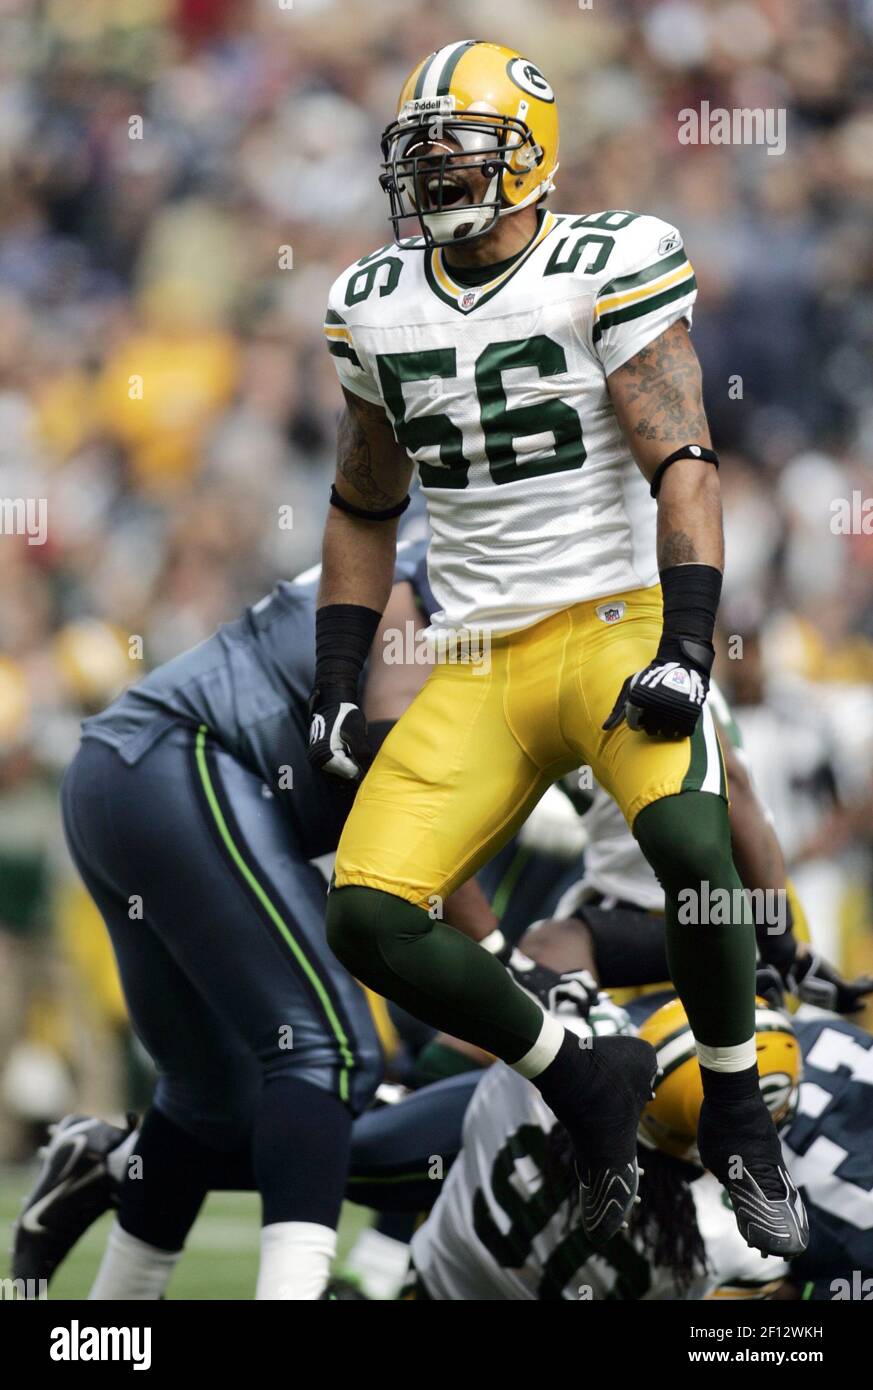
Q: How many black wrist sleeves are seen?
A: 2